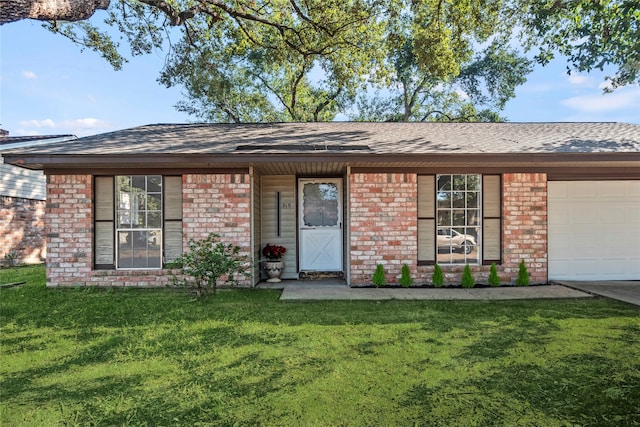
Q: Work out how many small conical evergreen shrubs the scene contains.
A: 6